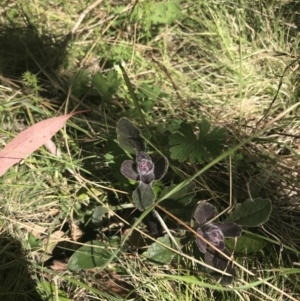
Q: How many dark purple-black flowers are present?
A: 2